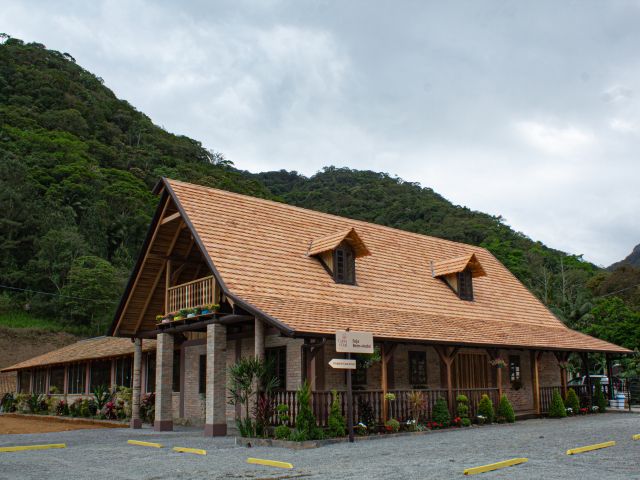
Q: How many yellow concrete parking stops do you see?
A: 7